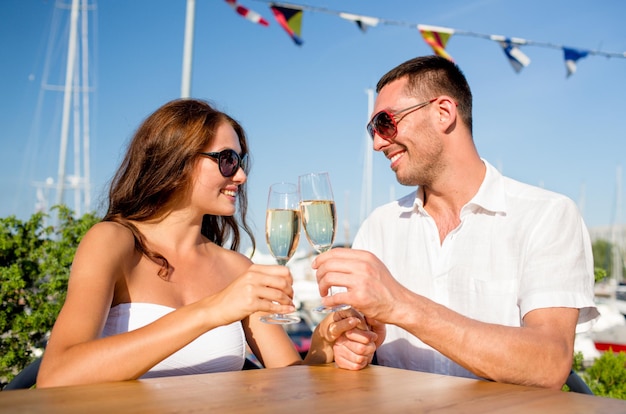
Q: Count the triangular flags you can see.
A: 6